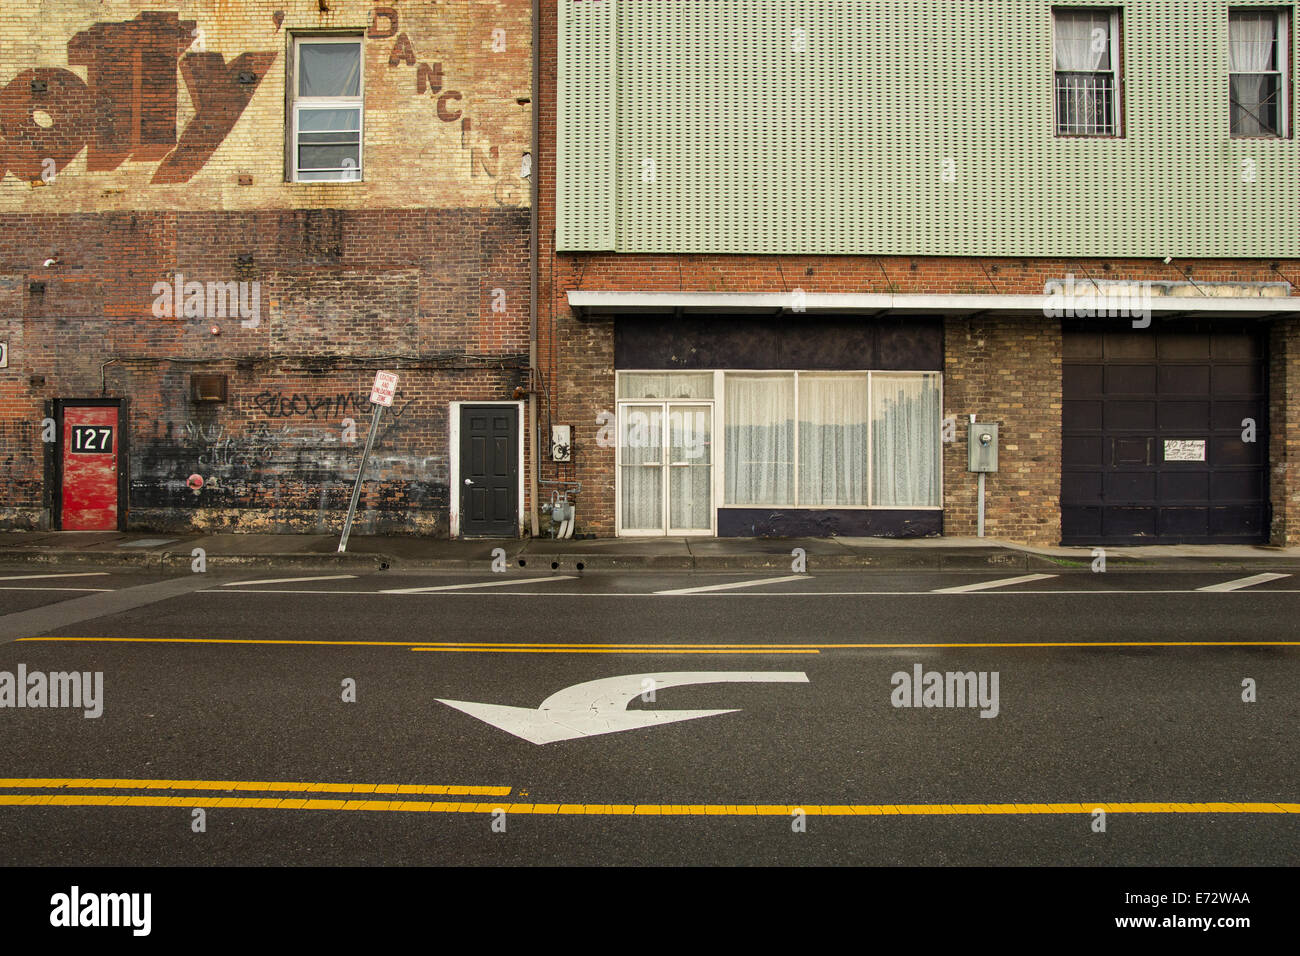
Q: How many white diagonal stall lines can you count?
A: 6